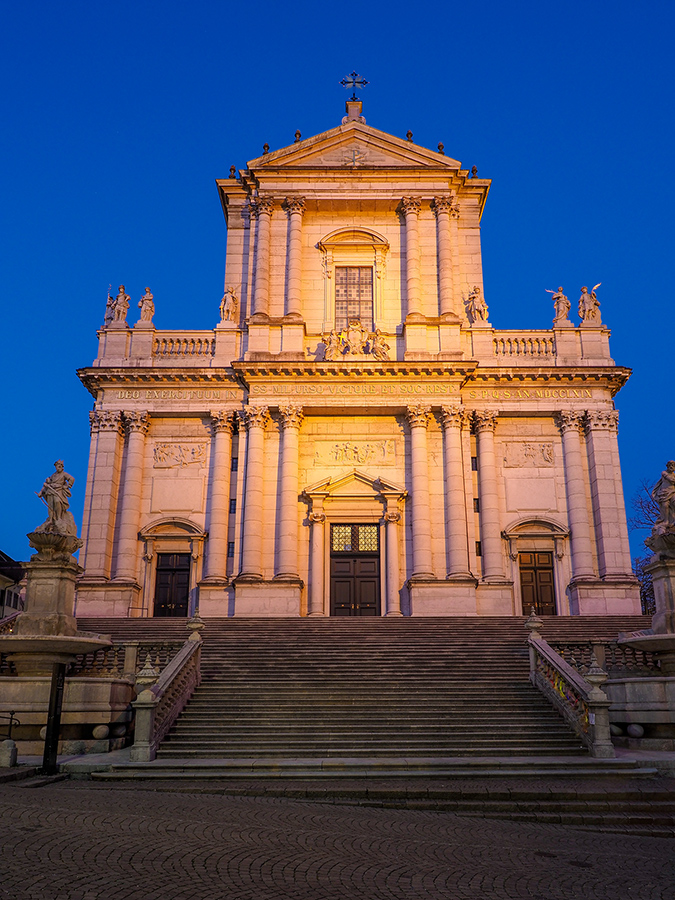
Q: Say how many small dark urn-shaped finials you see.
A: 6